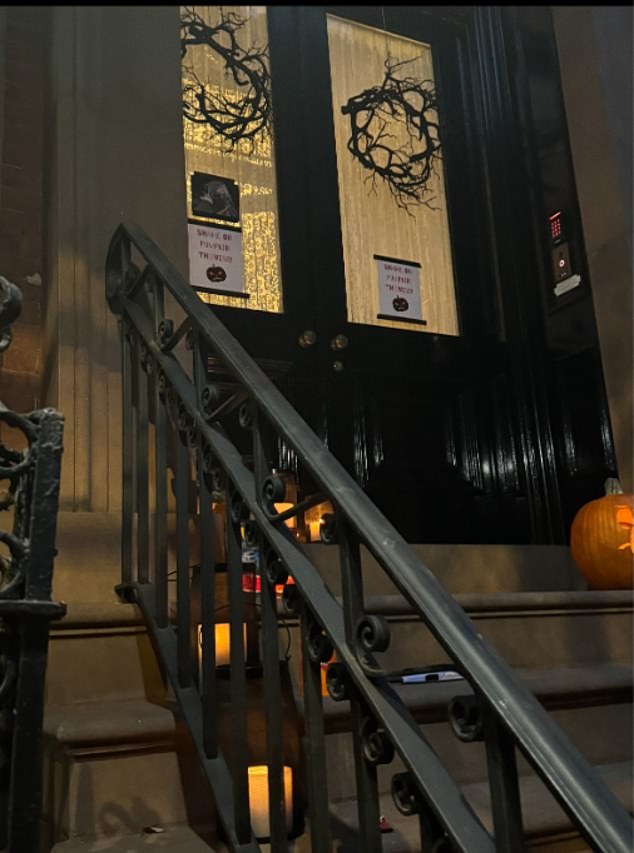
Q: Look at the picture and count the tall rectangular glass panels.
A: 2